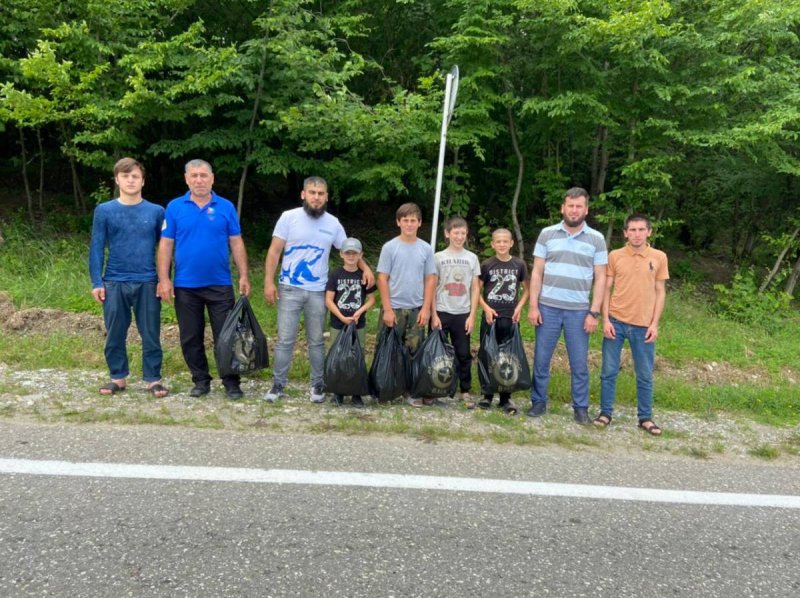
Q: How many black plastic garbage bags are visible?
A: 5